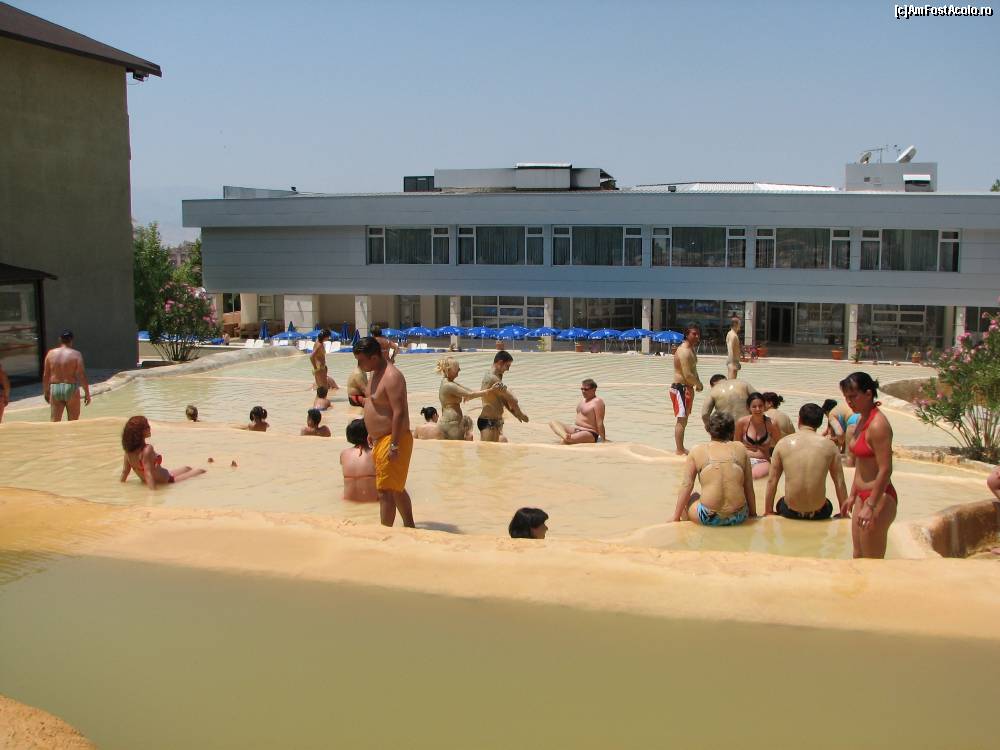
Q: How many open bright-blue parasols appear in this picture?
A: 12